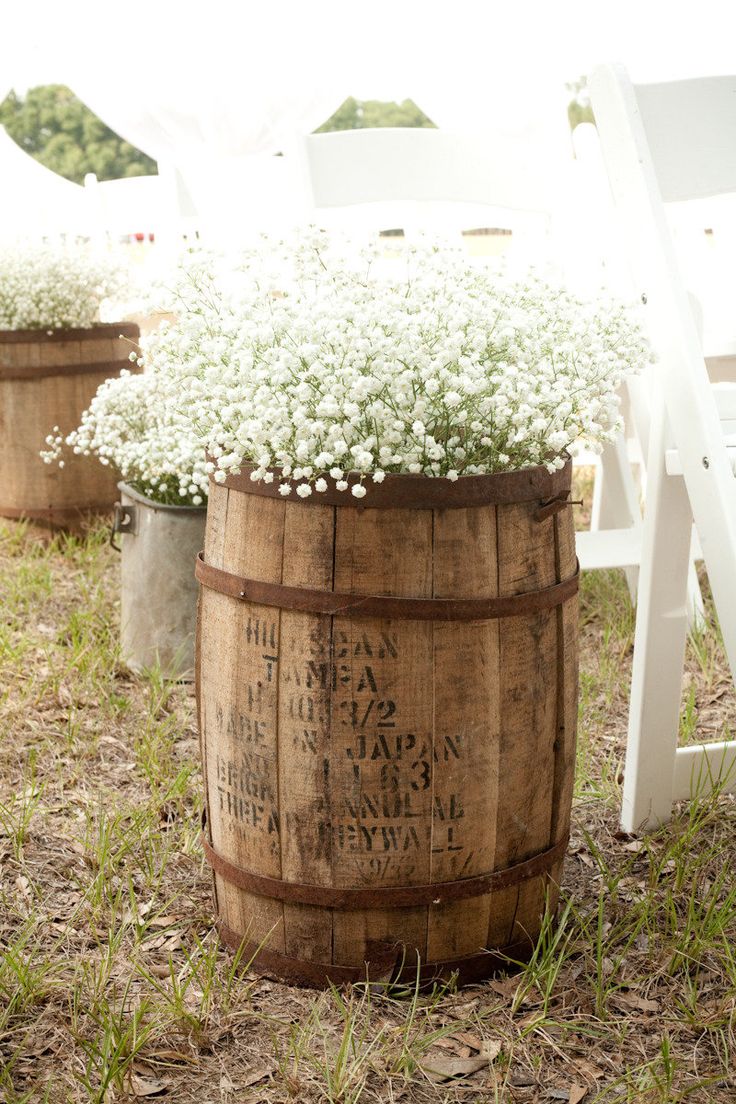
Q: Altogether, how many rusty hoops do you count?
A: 7